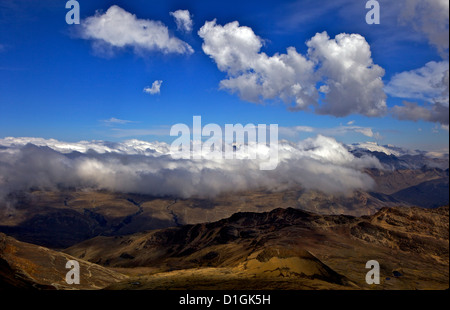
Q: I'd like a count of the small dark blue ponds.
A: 2